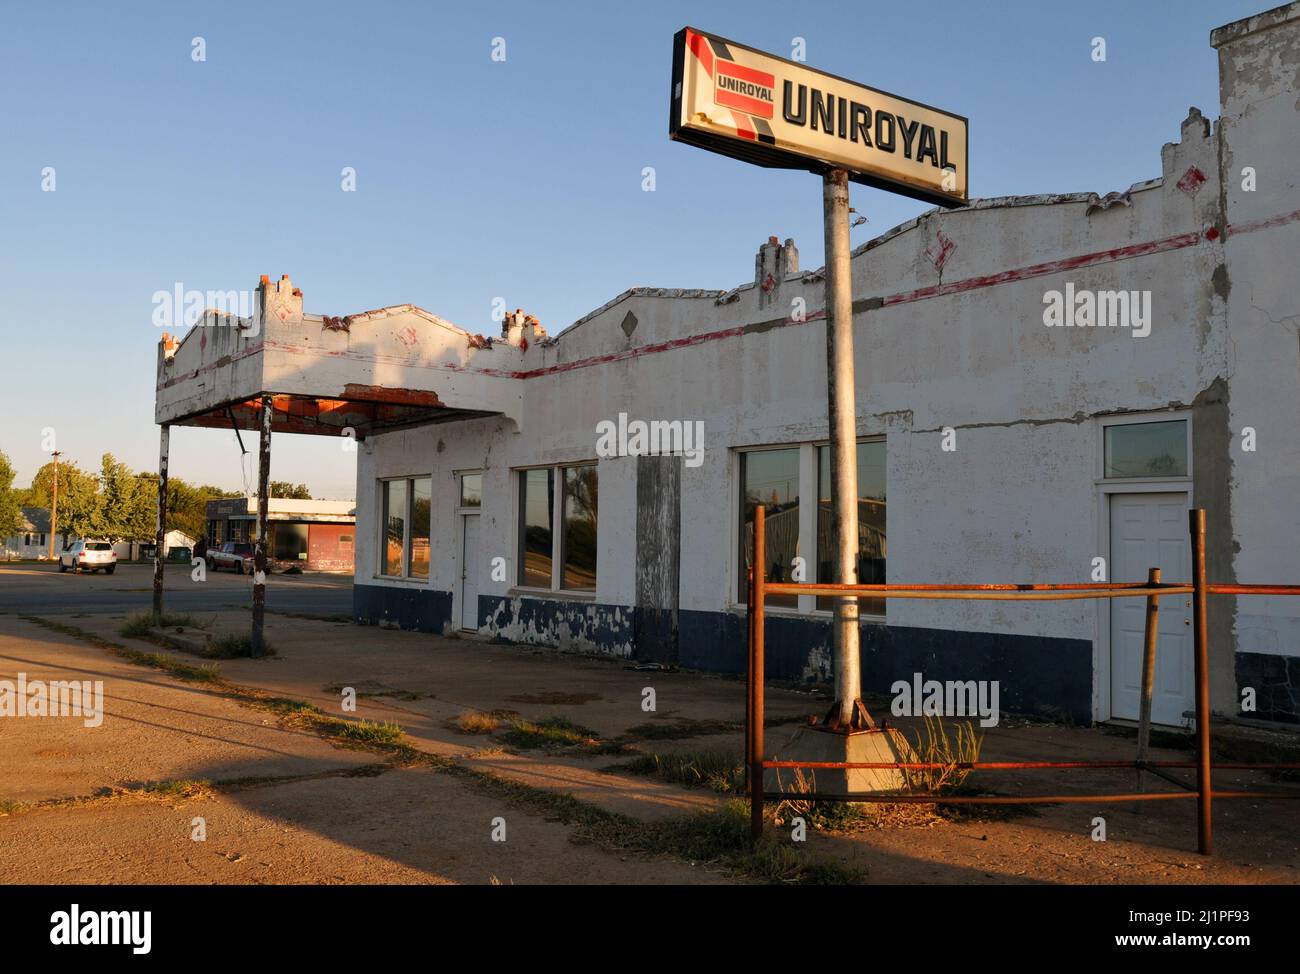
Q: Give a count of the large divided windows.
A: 3